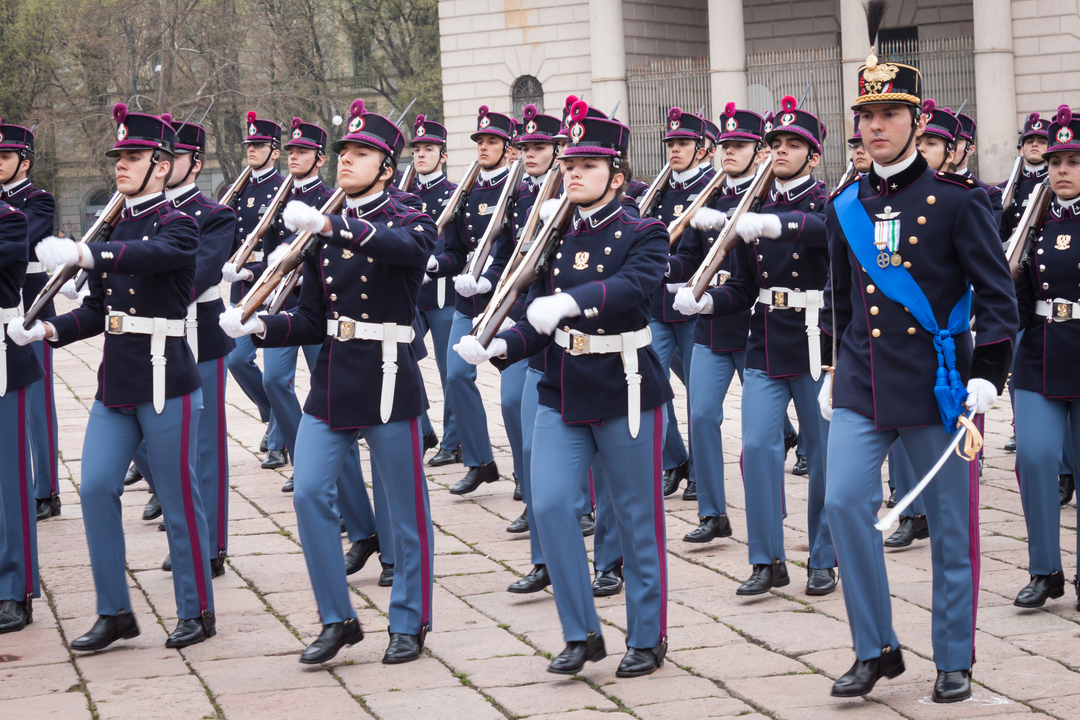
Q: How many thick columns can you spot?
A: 4